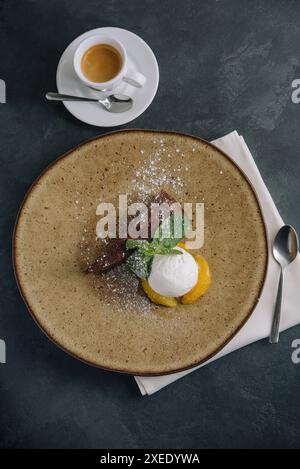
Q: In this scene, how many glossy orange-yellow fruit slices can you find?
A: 3